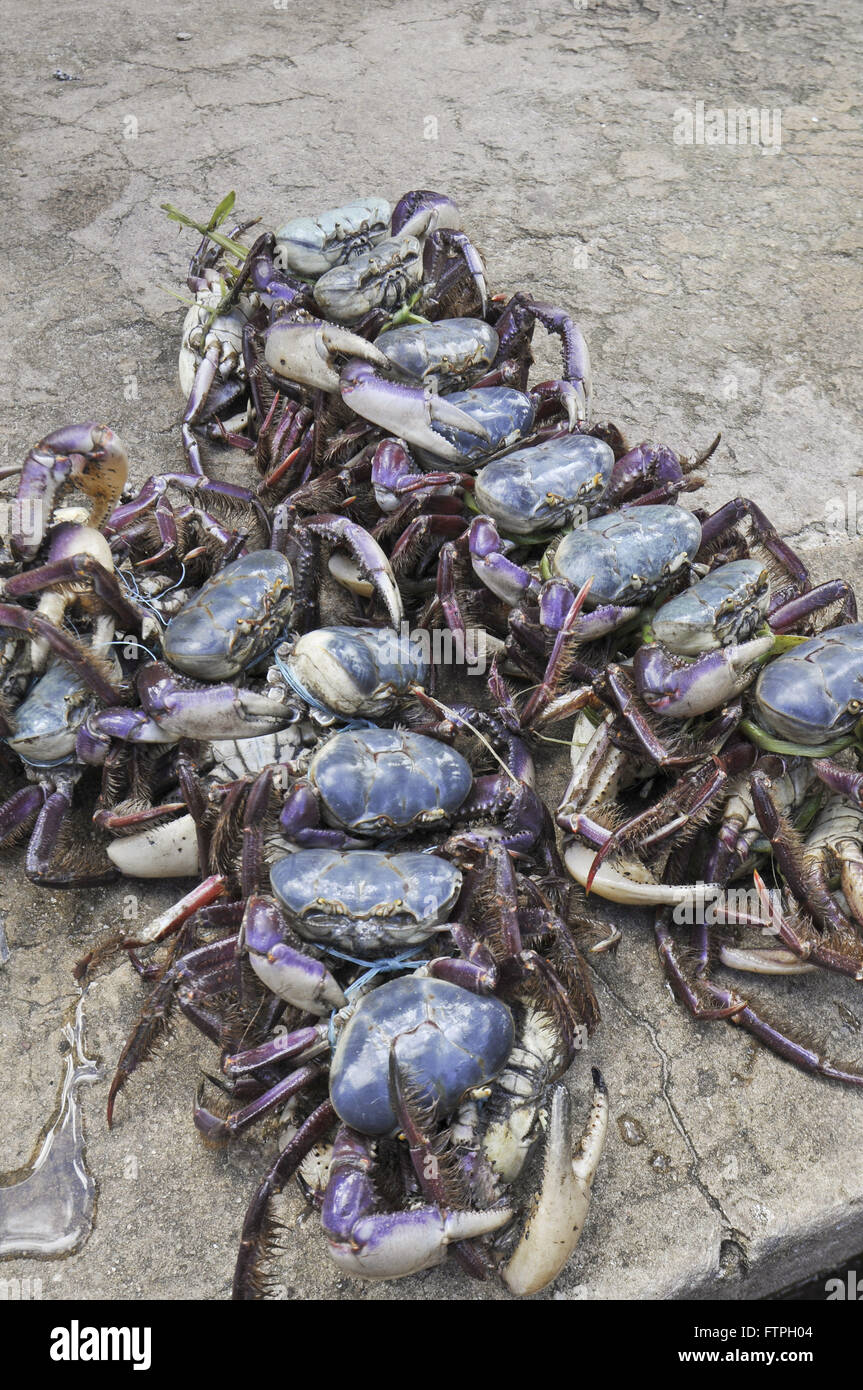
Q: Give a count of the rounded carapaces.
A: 14